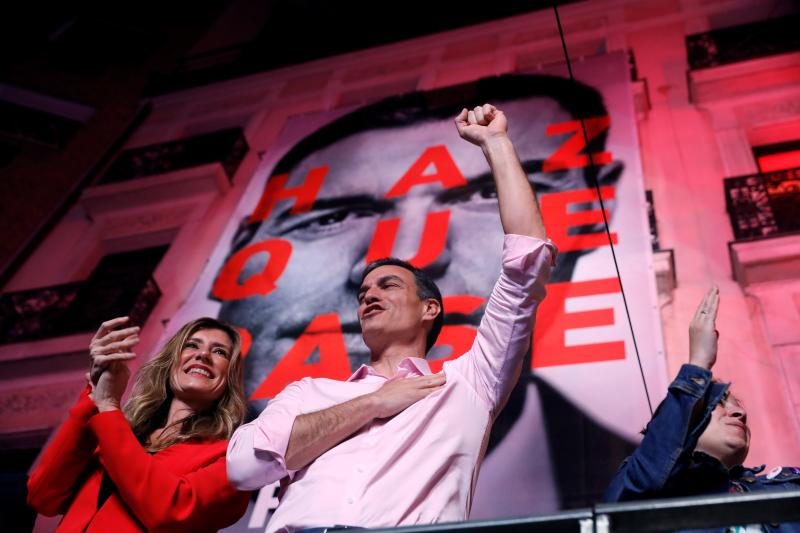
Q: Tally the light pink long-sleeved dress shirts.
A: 1